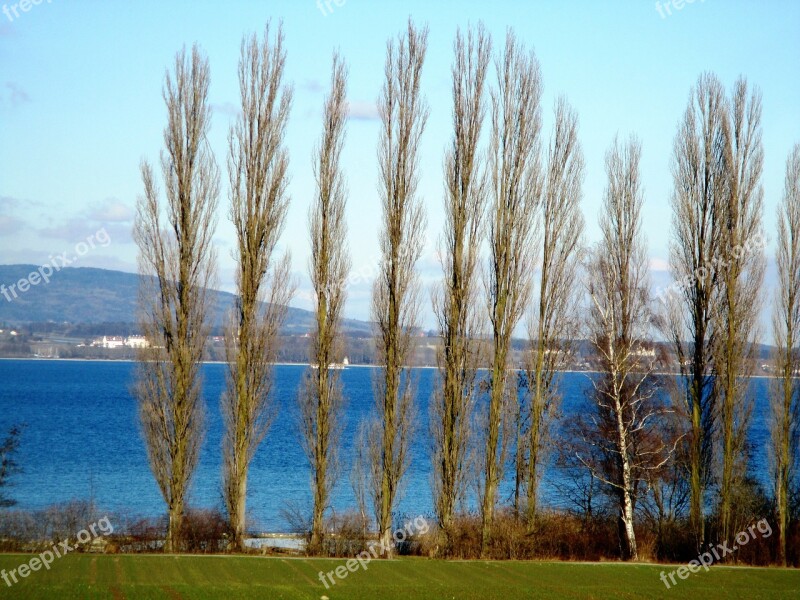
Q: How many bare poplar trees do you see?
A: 11